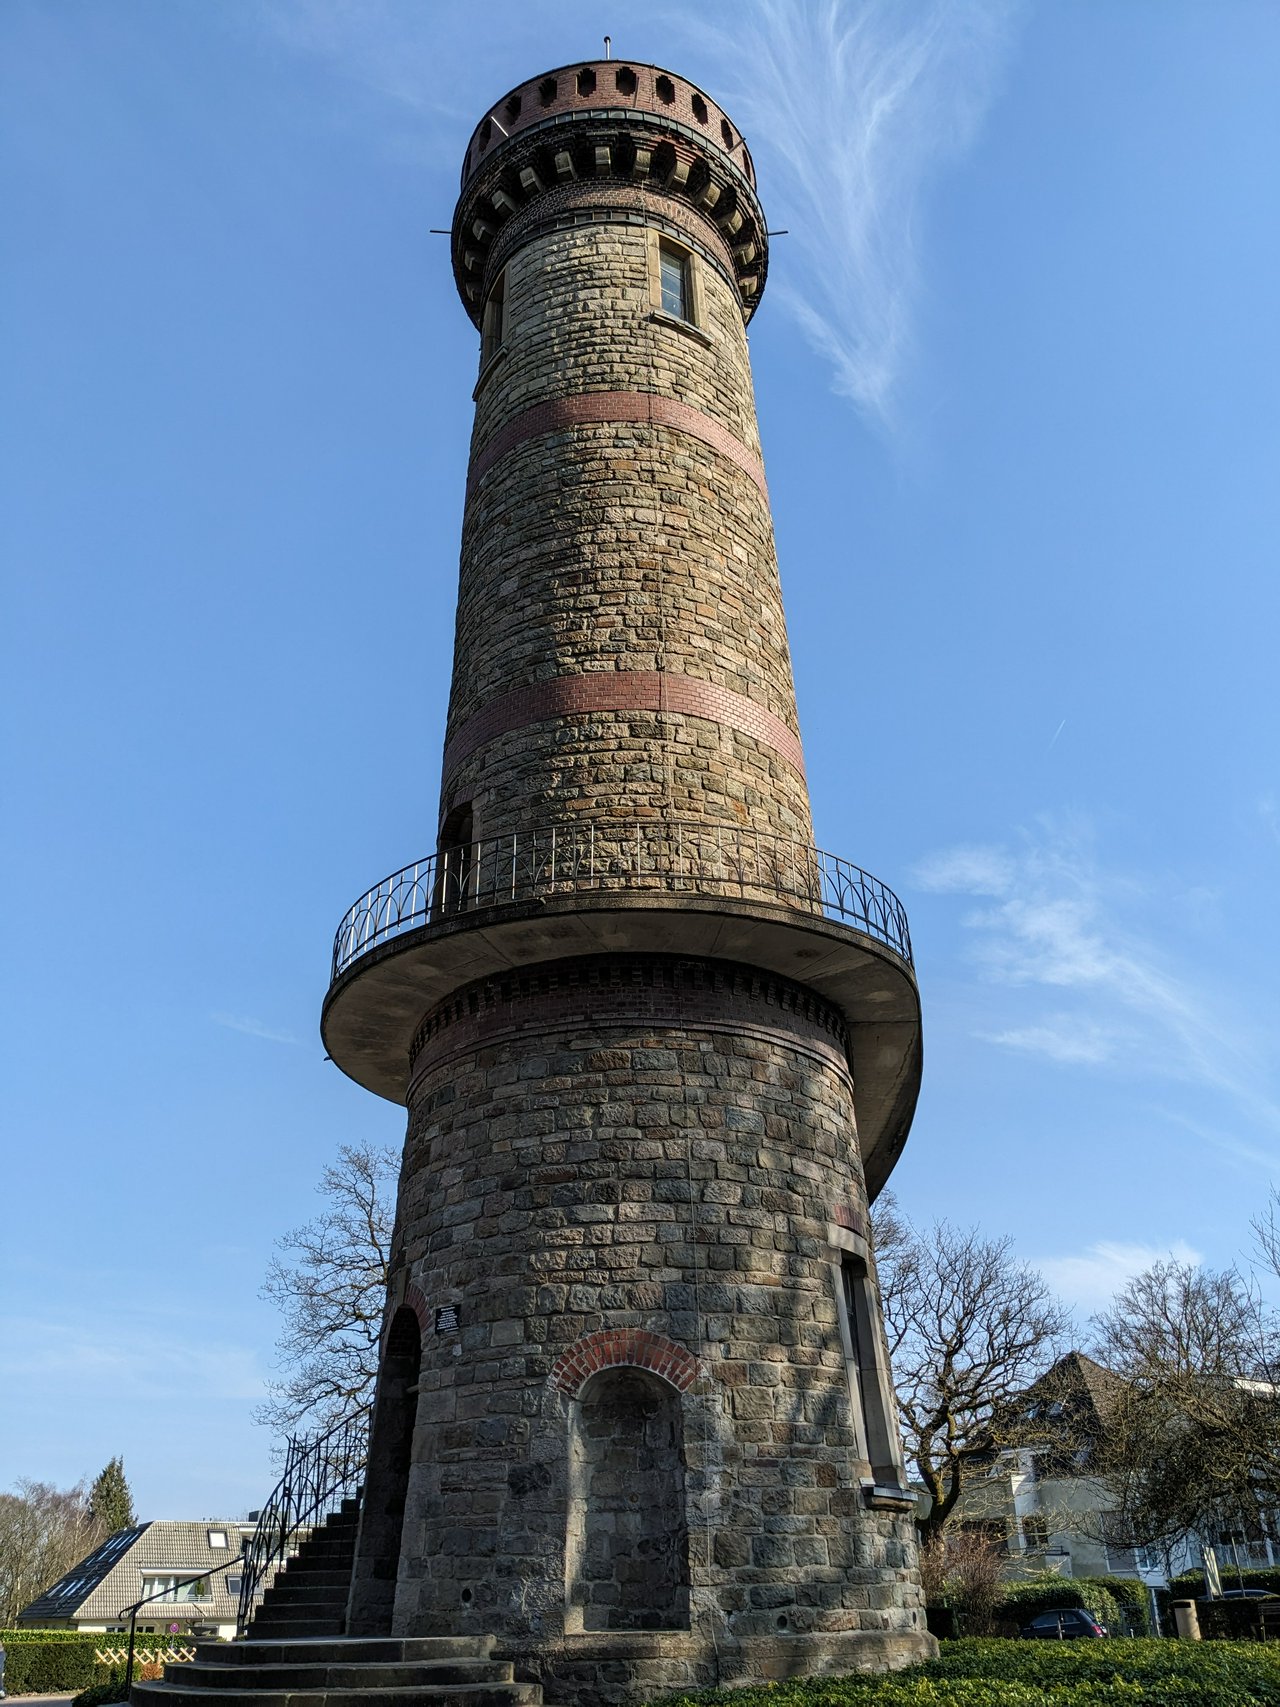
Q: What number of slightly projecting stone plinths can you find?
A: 1